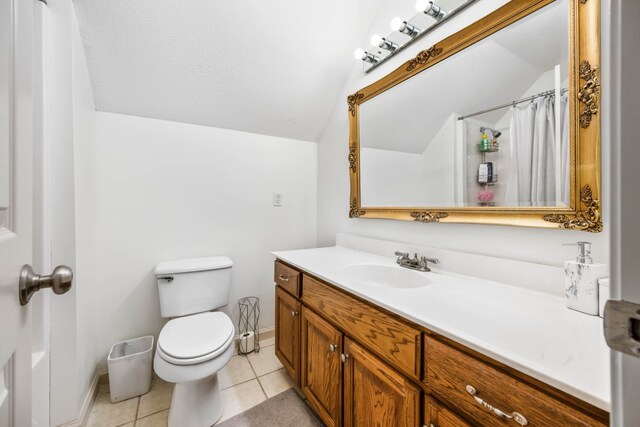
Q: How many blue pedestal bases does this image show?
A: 0